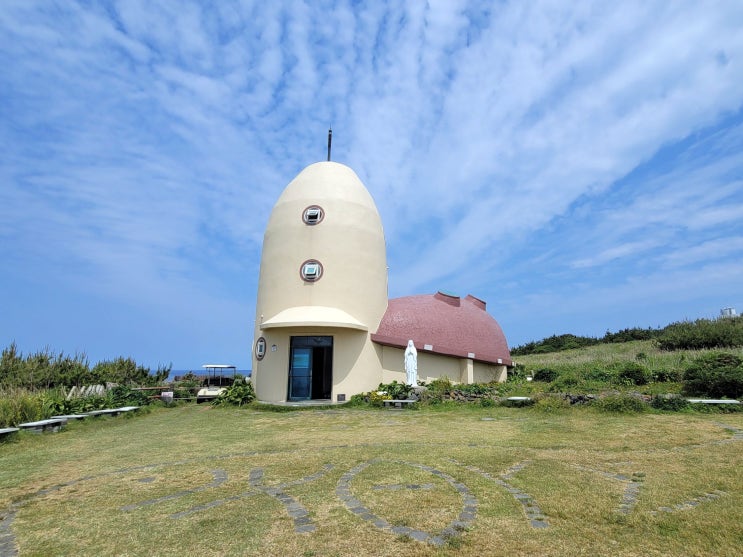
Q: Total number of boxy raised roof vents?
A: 2